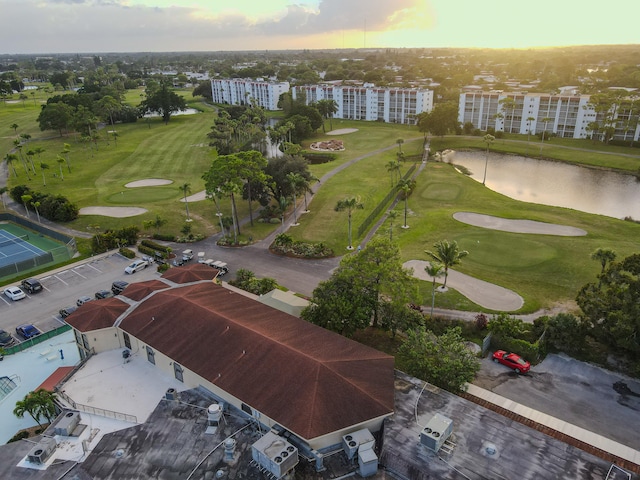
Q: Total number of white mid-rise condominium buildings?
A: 3